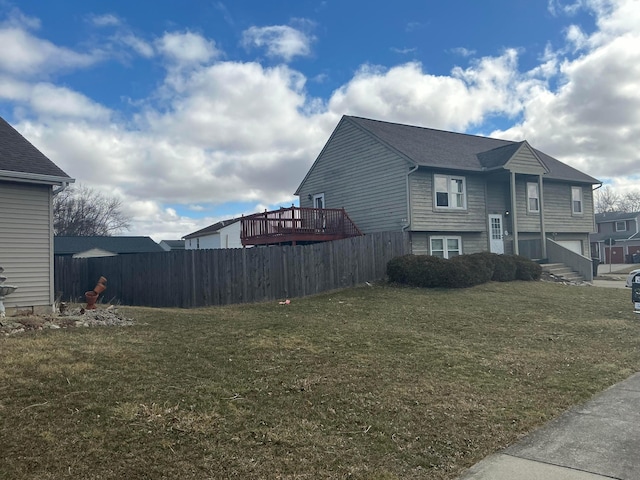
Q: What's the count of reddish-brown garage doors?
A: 2